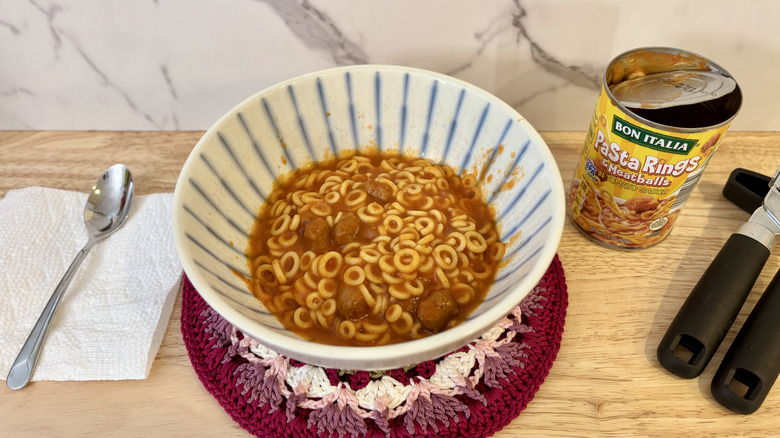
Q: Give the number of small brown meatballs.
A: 5